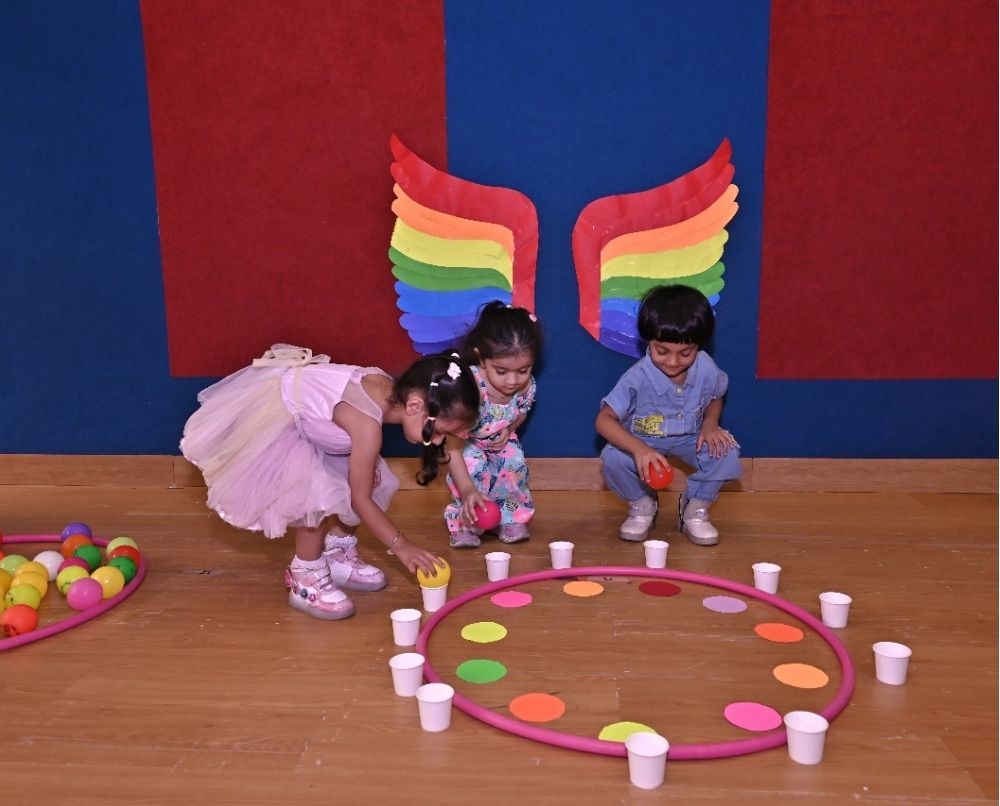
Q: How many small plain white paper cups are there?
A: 12